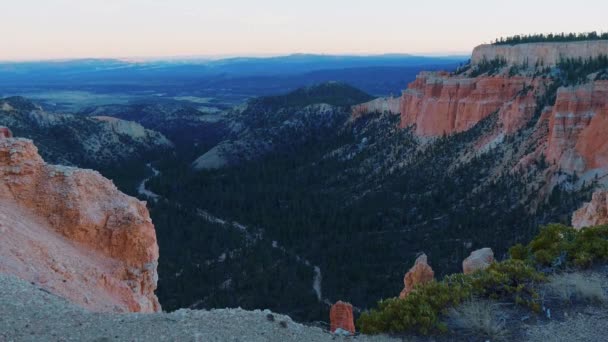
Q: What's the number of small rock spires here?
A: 3